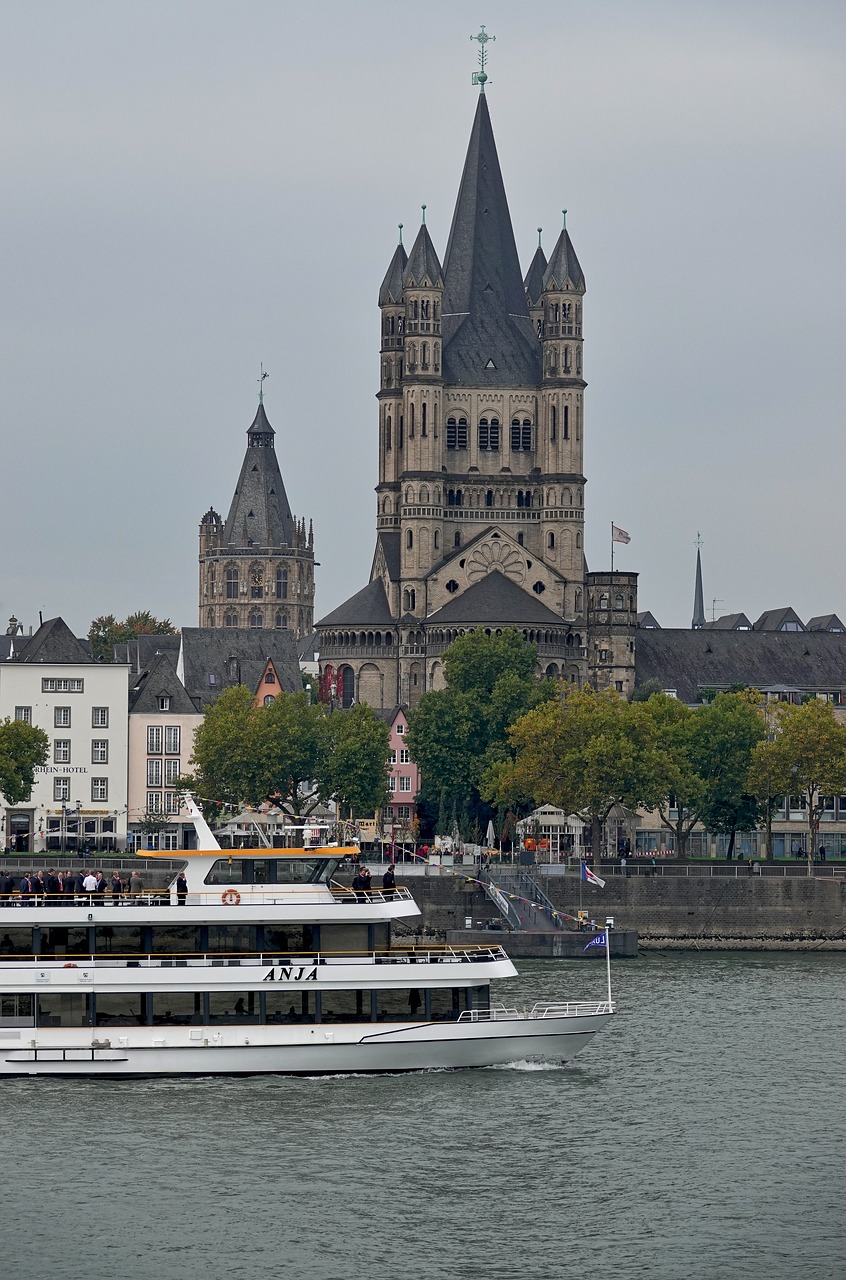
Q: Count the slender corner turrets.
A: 4